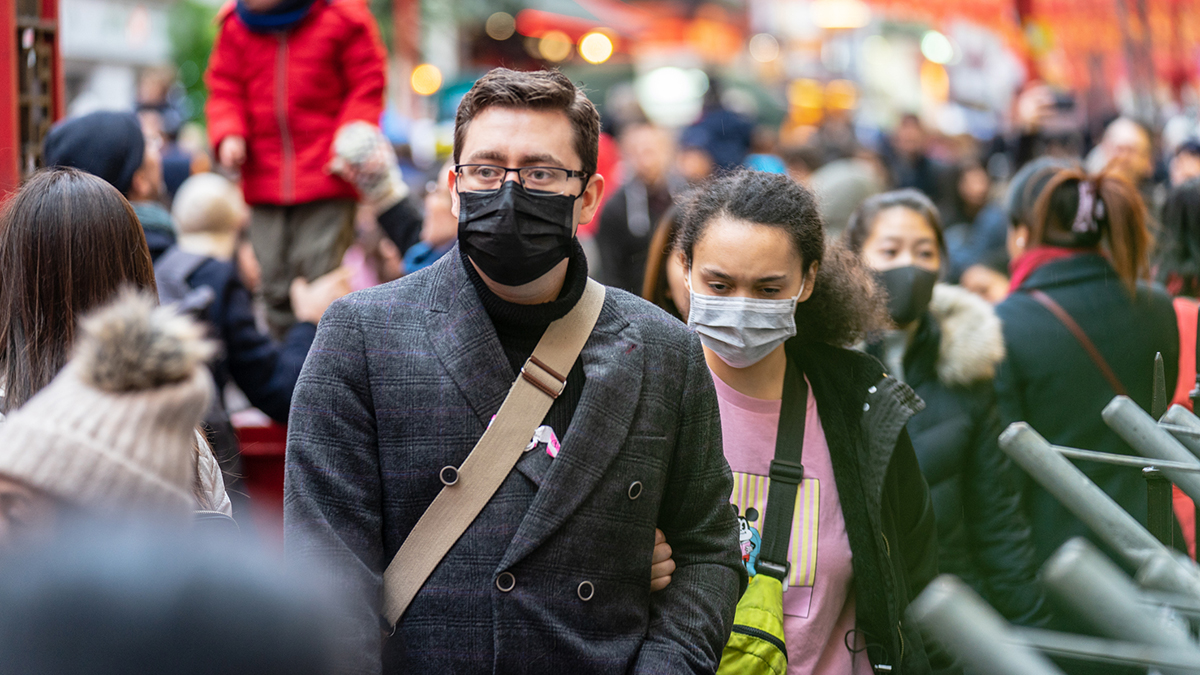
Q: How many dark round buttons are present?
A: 4